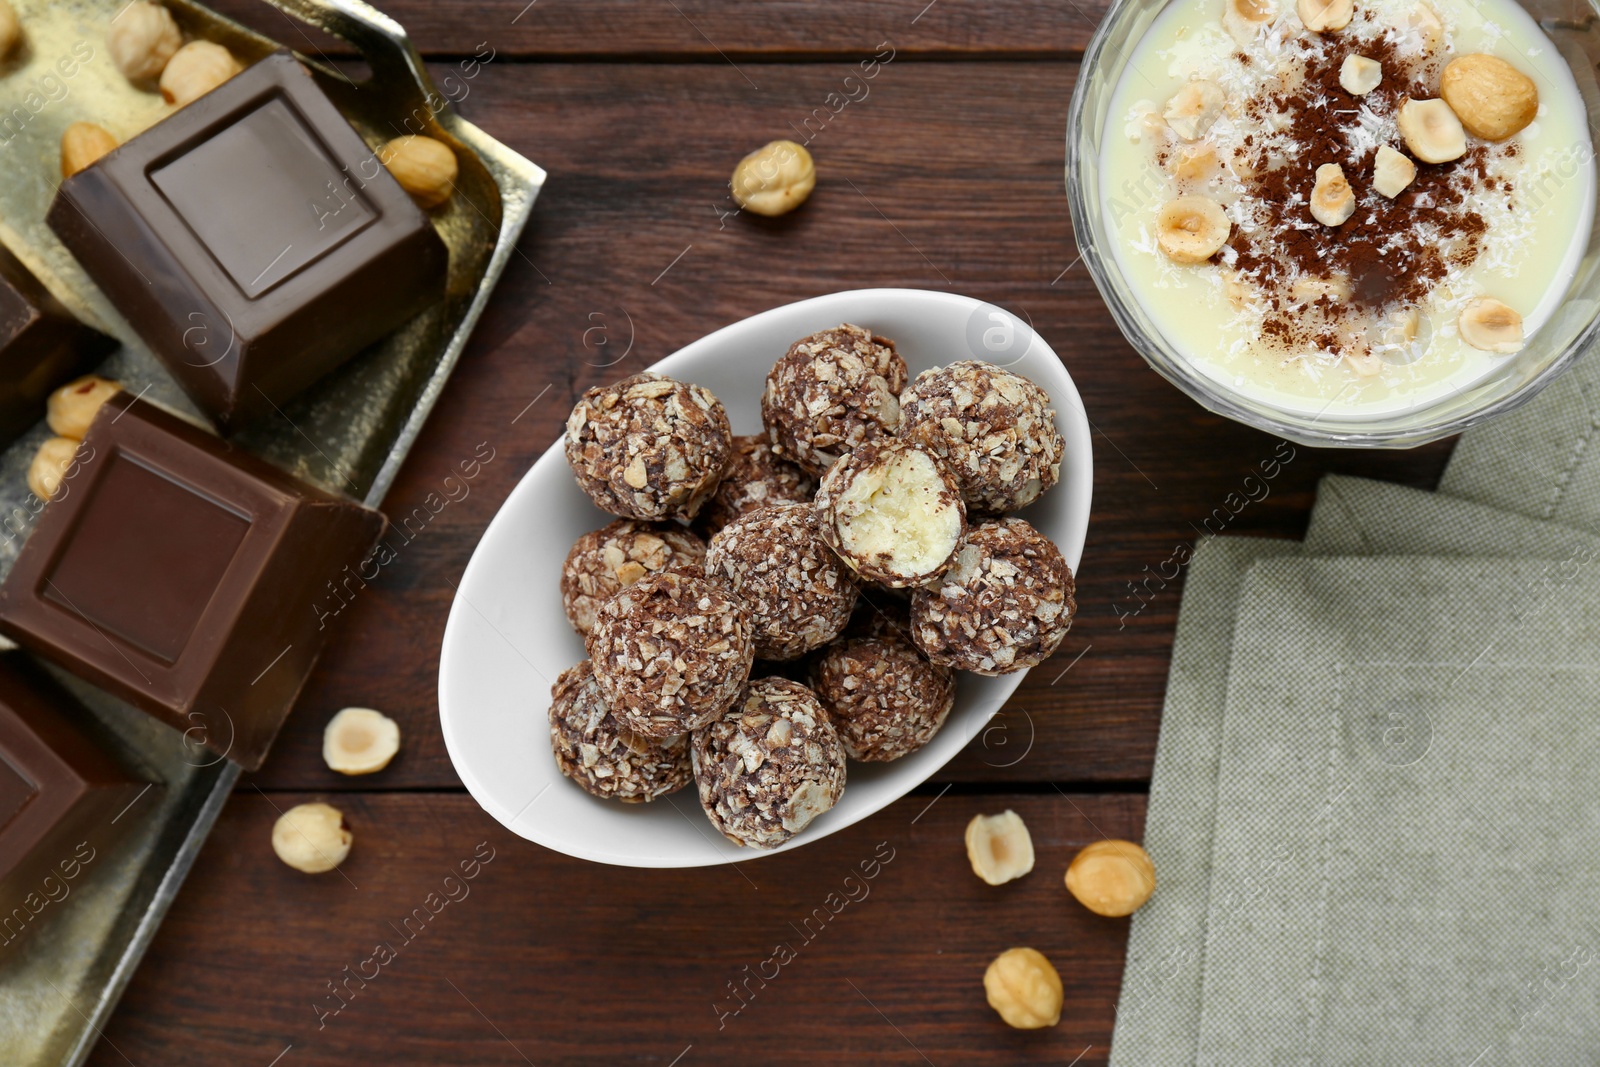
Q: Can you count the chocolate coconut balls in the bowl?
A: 12